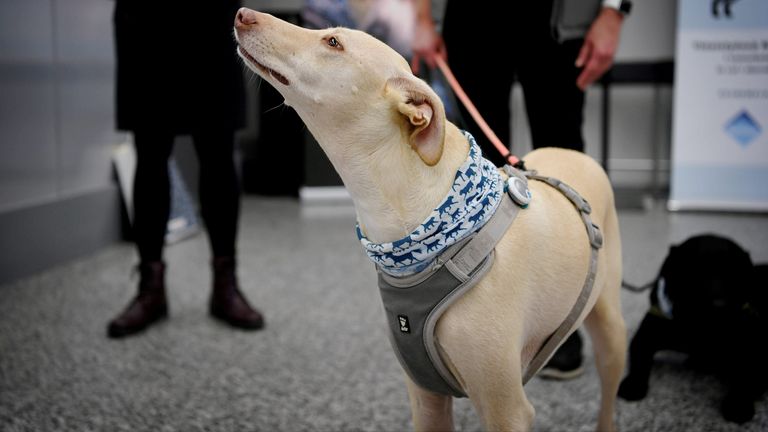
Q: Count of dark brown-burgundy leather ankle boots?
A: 2